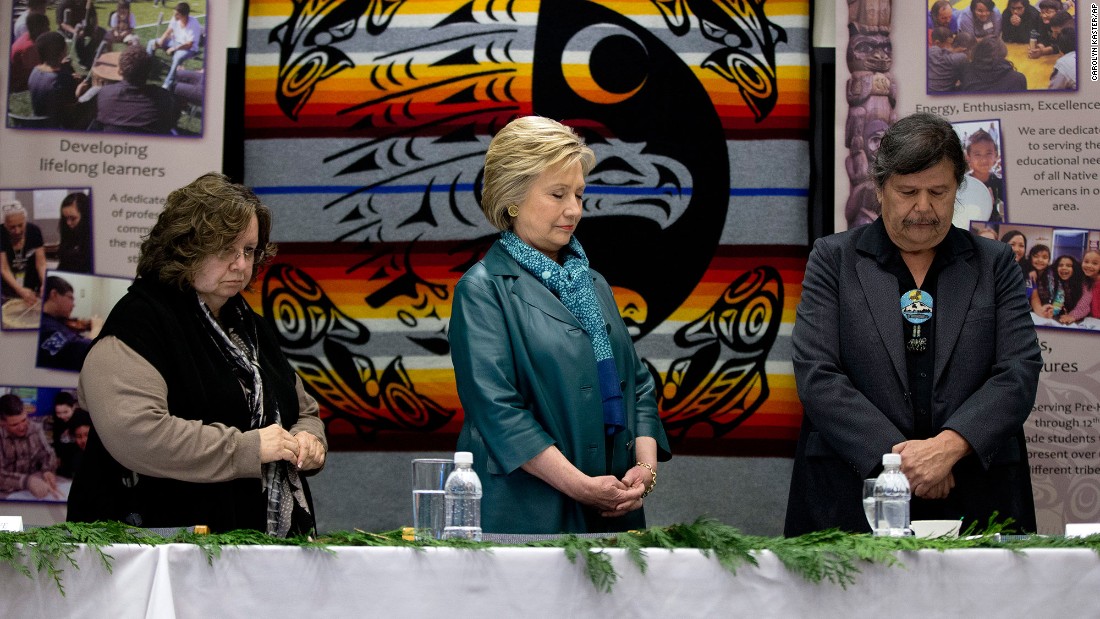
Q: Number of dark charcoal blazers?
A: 1